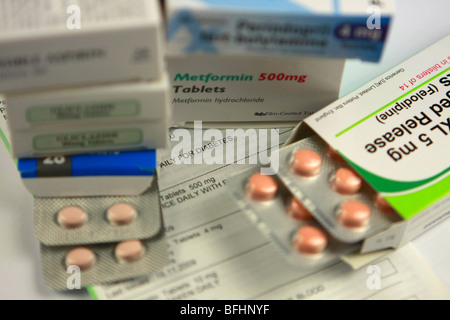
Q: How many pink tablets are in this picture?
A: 12